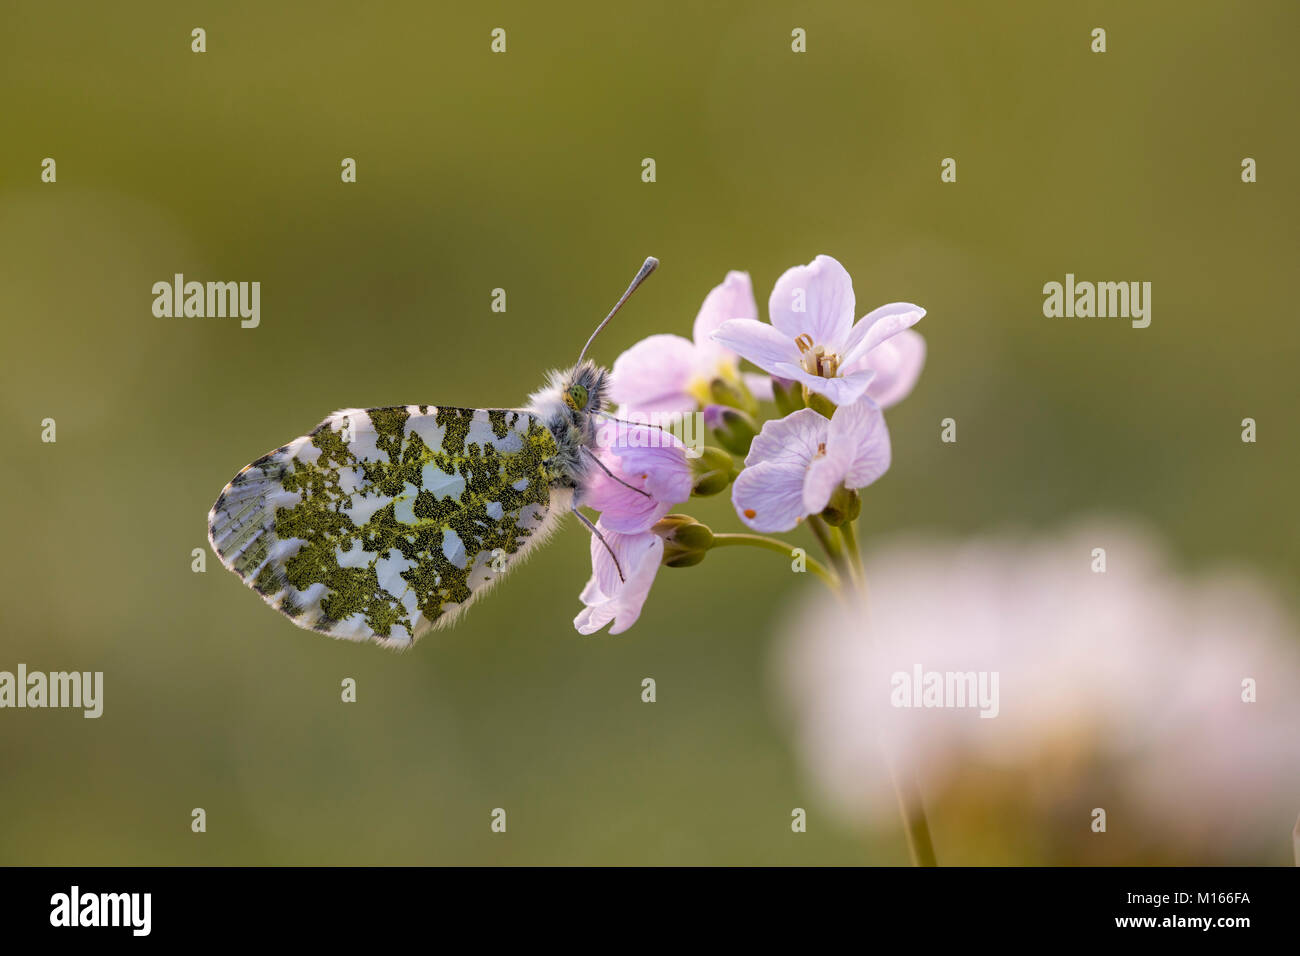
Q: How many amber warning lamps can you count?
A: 0